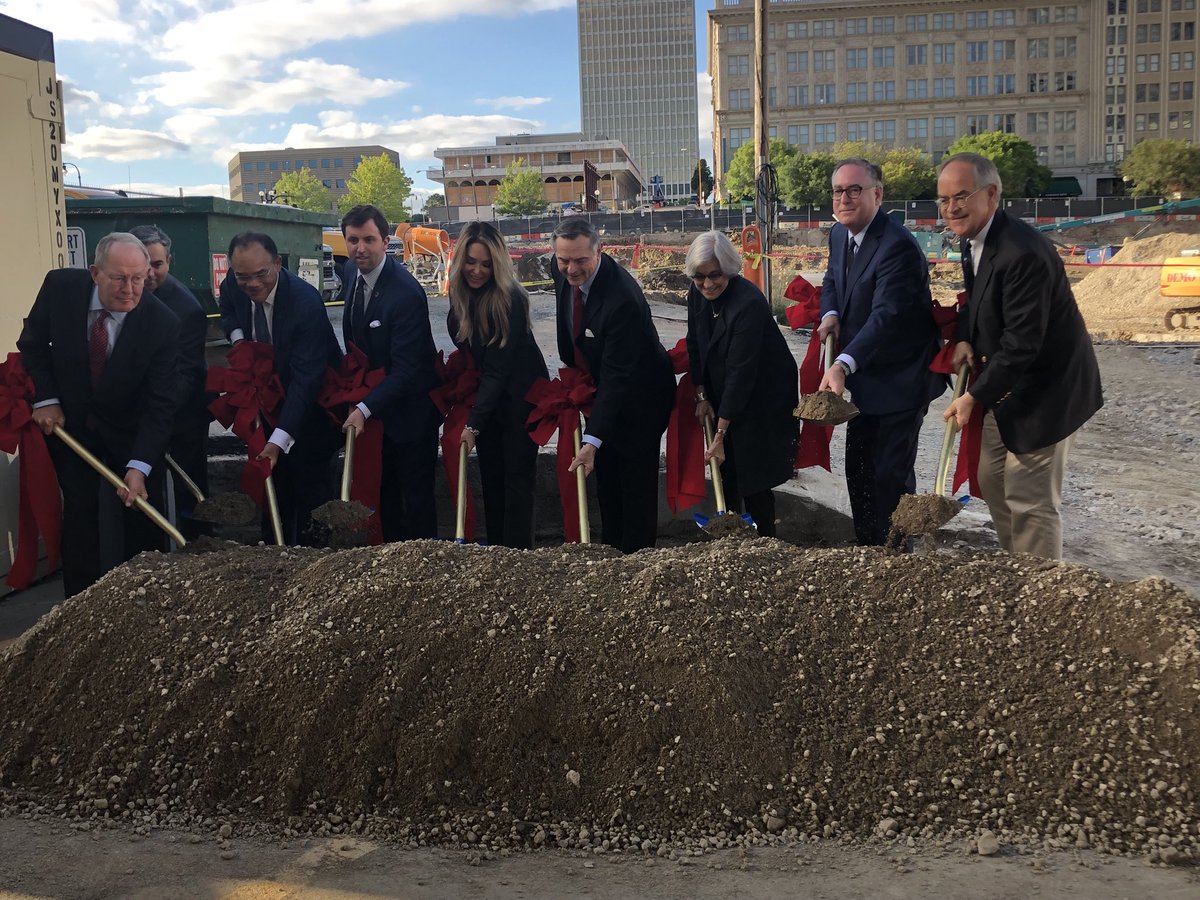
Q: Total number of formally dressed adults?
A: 9